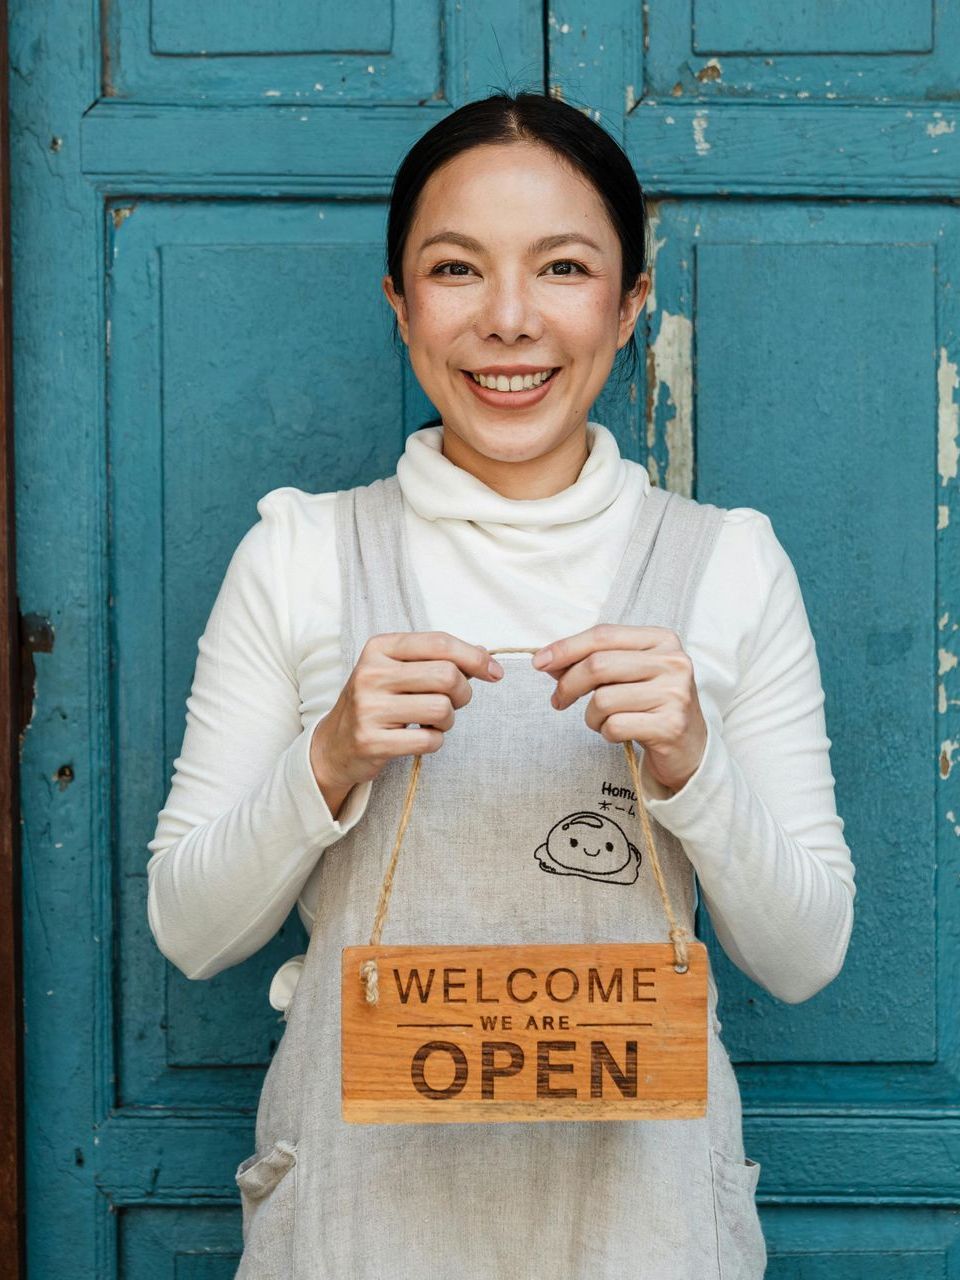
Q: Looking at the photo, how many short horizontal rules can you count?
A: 2